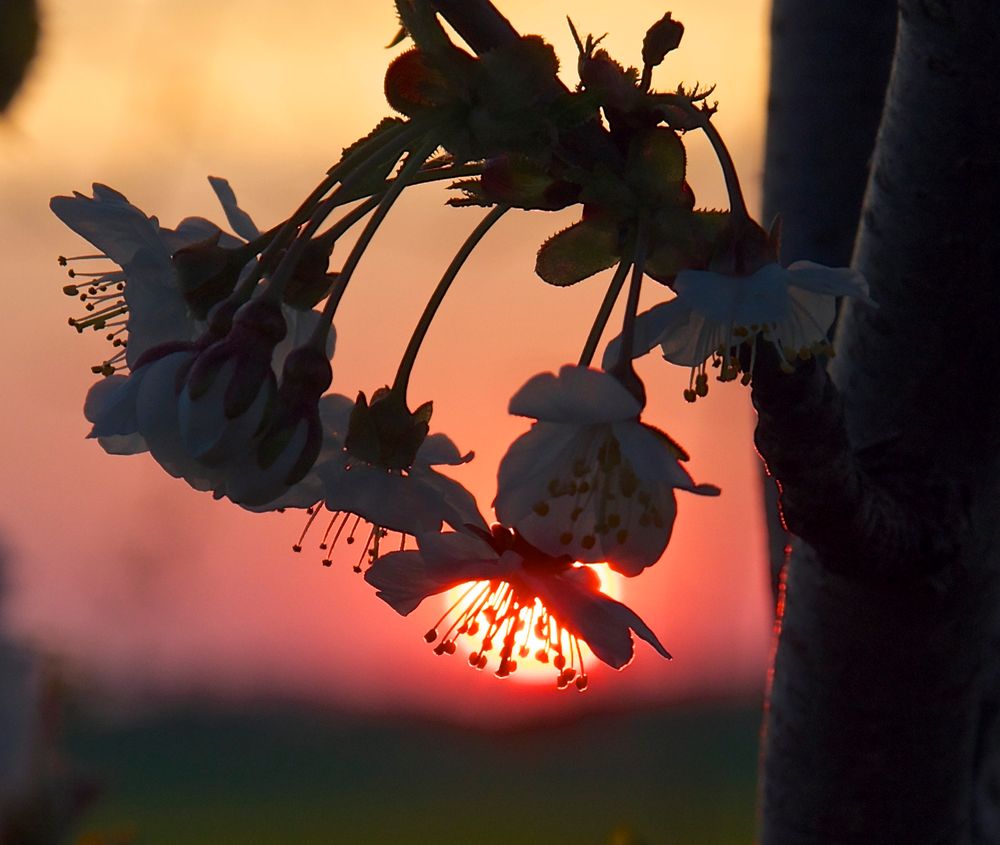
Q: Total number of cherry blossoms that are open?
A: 5